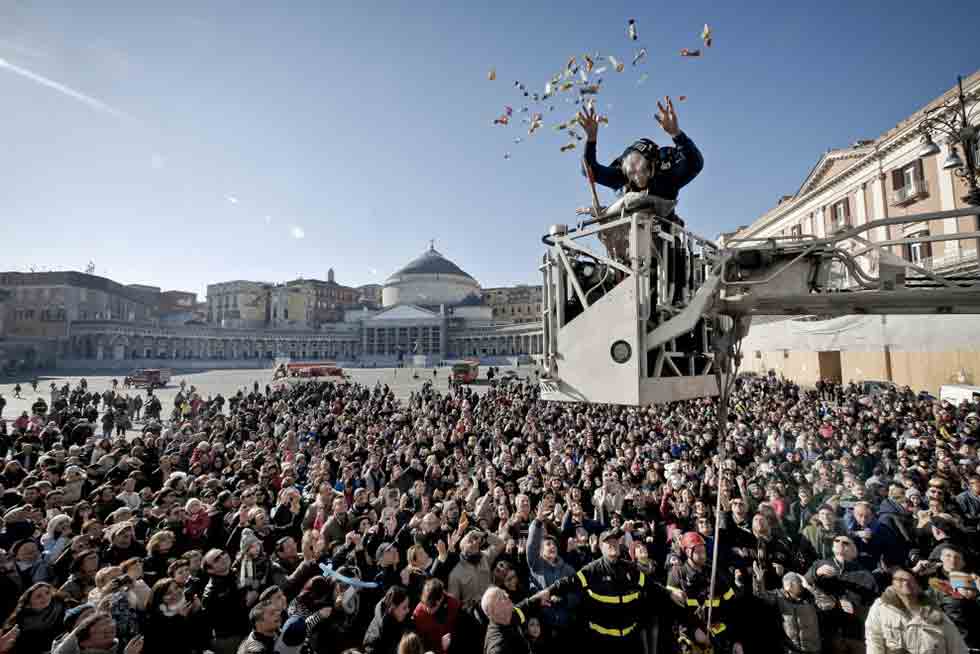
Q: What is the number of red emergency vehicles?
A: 3